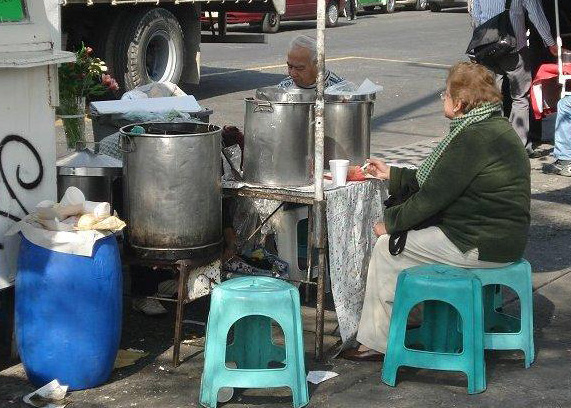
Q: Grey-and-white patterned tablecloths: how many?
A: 1